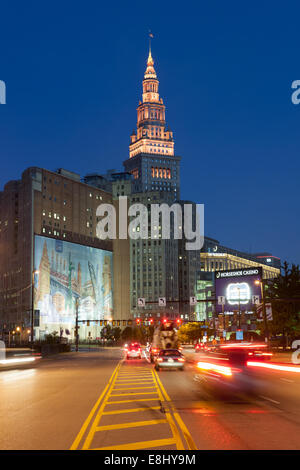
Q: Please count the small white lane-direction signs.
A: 5